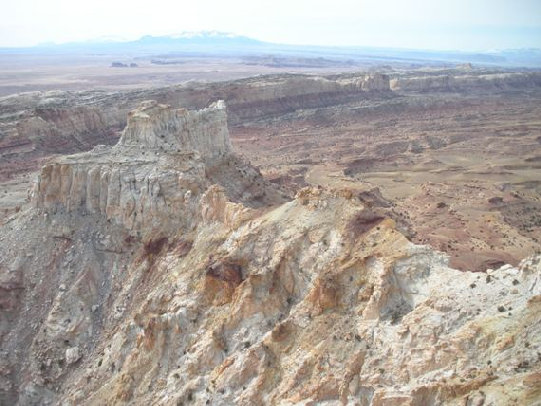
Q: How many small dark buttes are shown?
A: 2